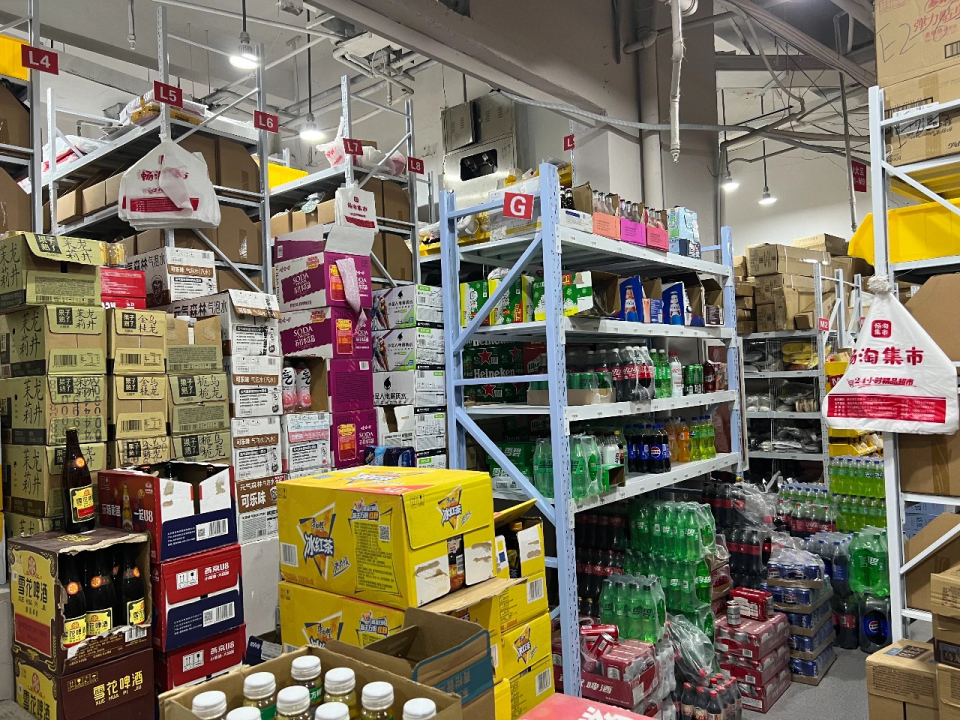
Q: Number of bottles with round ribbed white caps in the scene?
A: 9